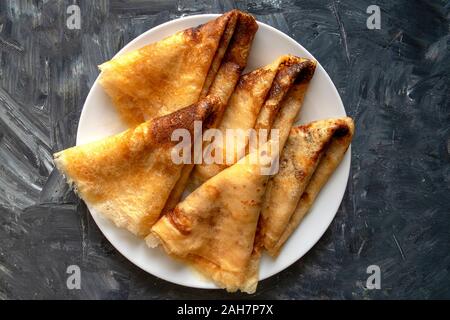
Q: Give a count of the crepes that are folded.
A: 5